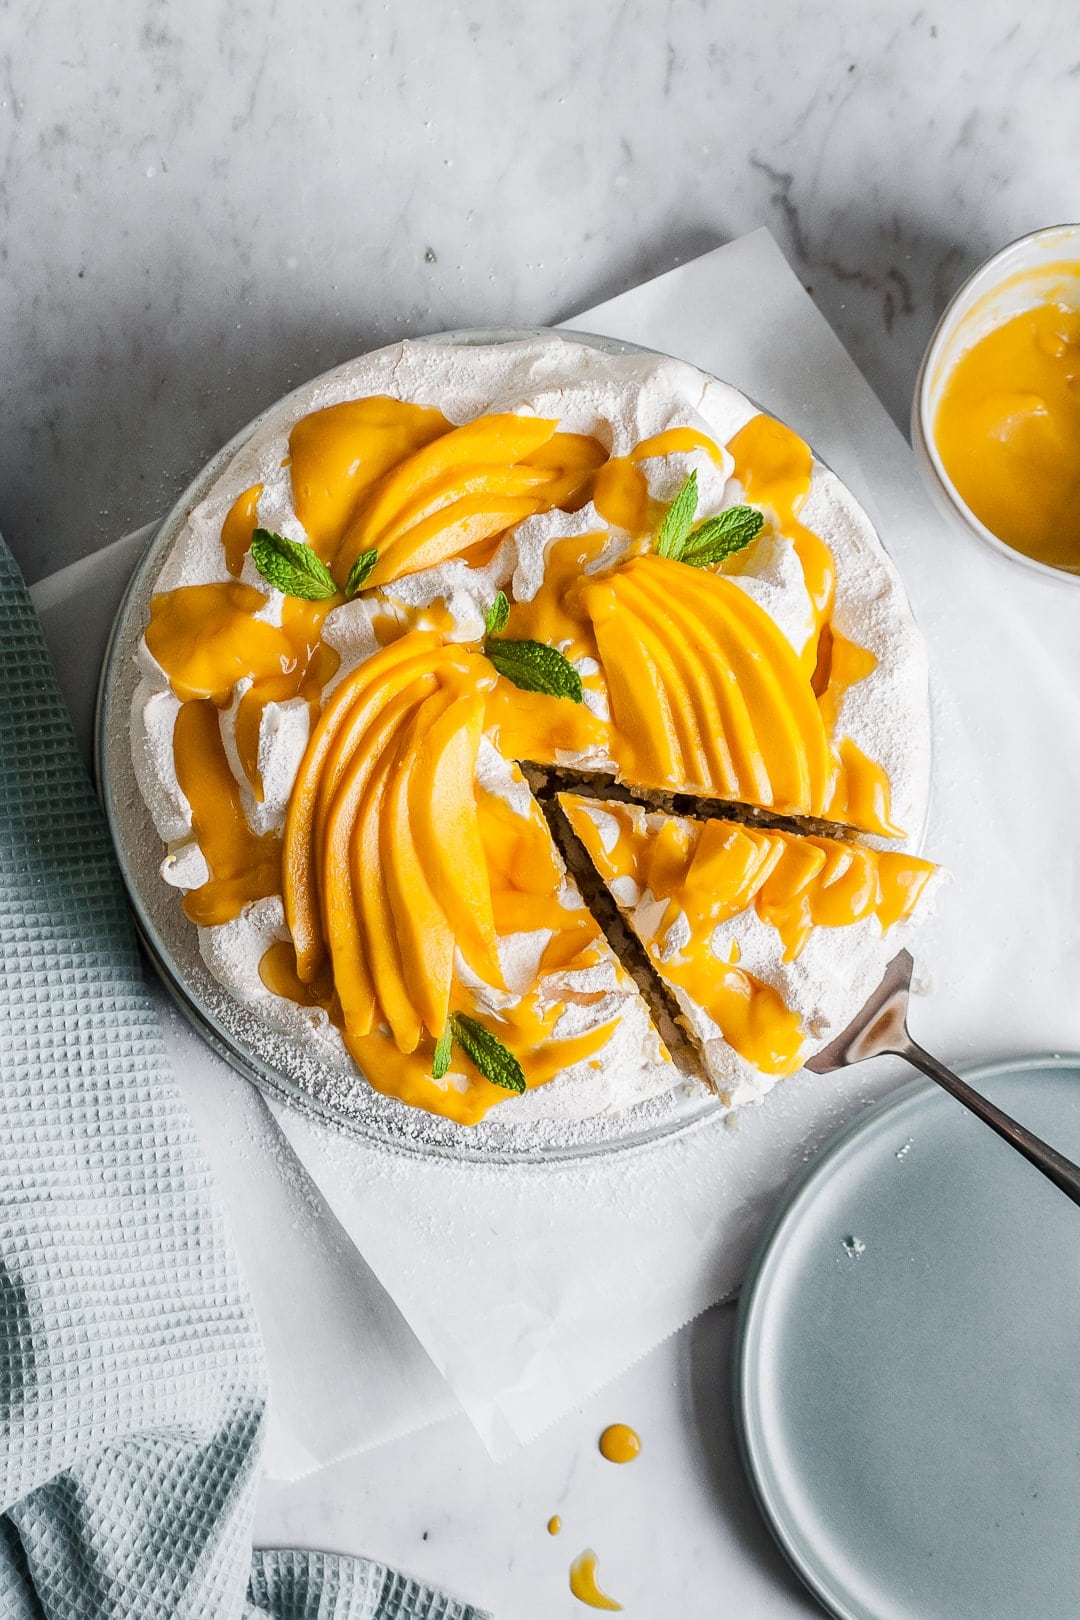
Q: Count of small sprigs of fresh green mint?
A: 4